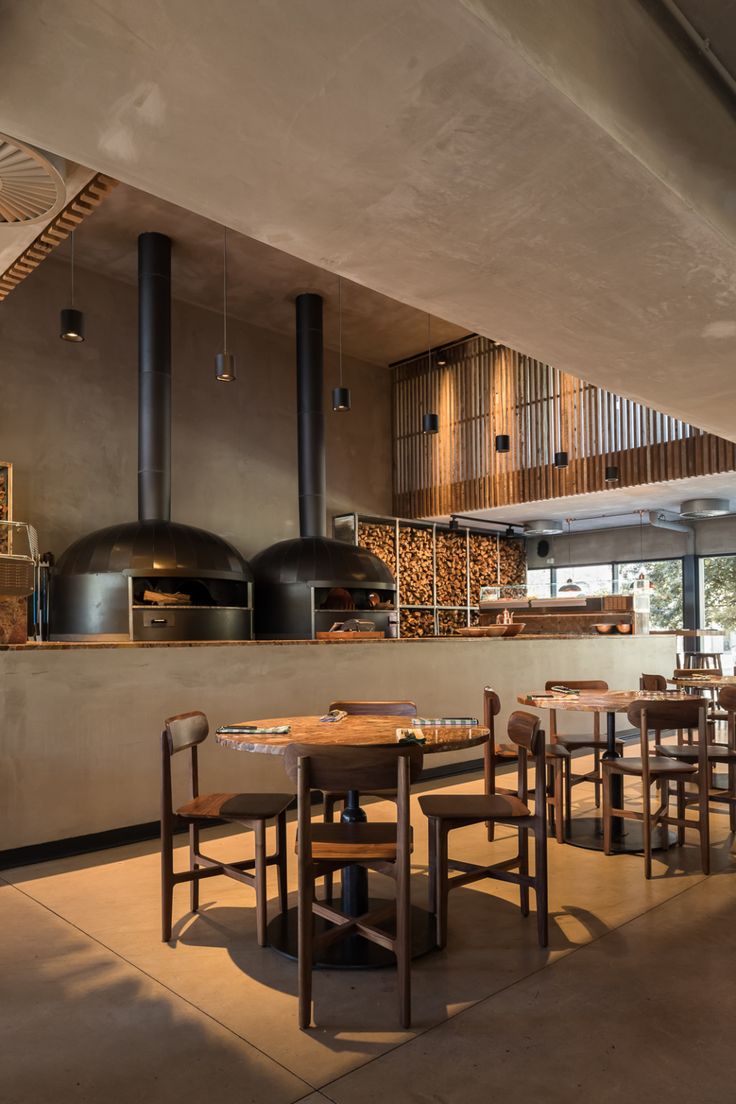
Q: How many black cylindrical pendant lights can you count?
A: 7